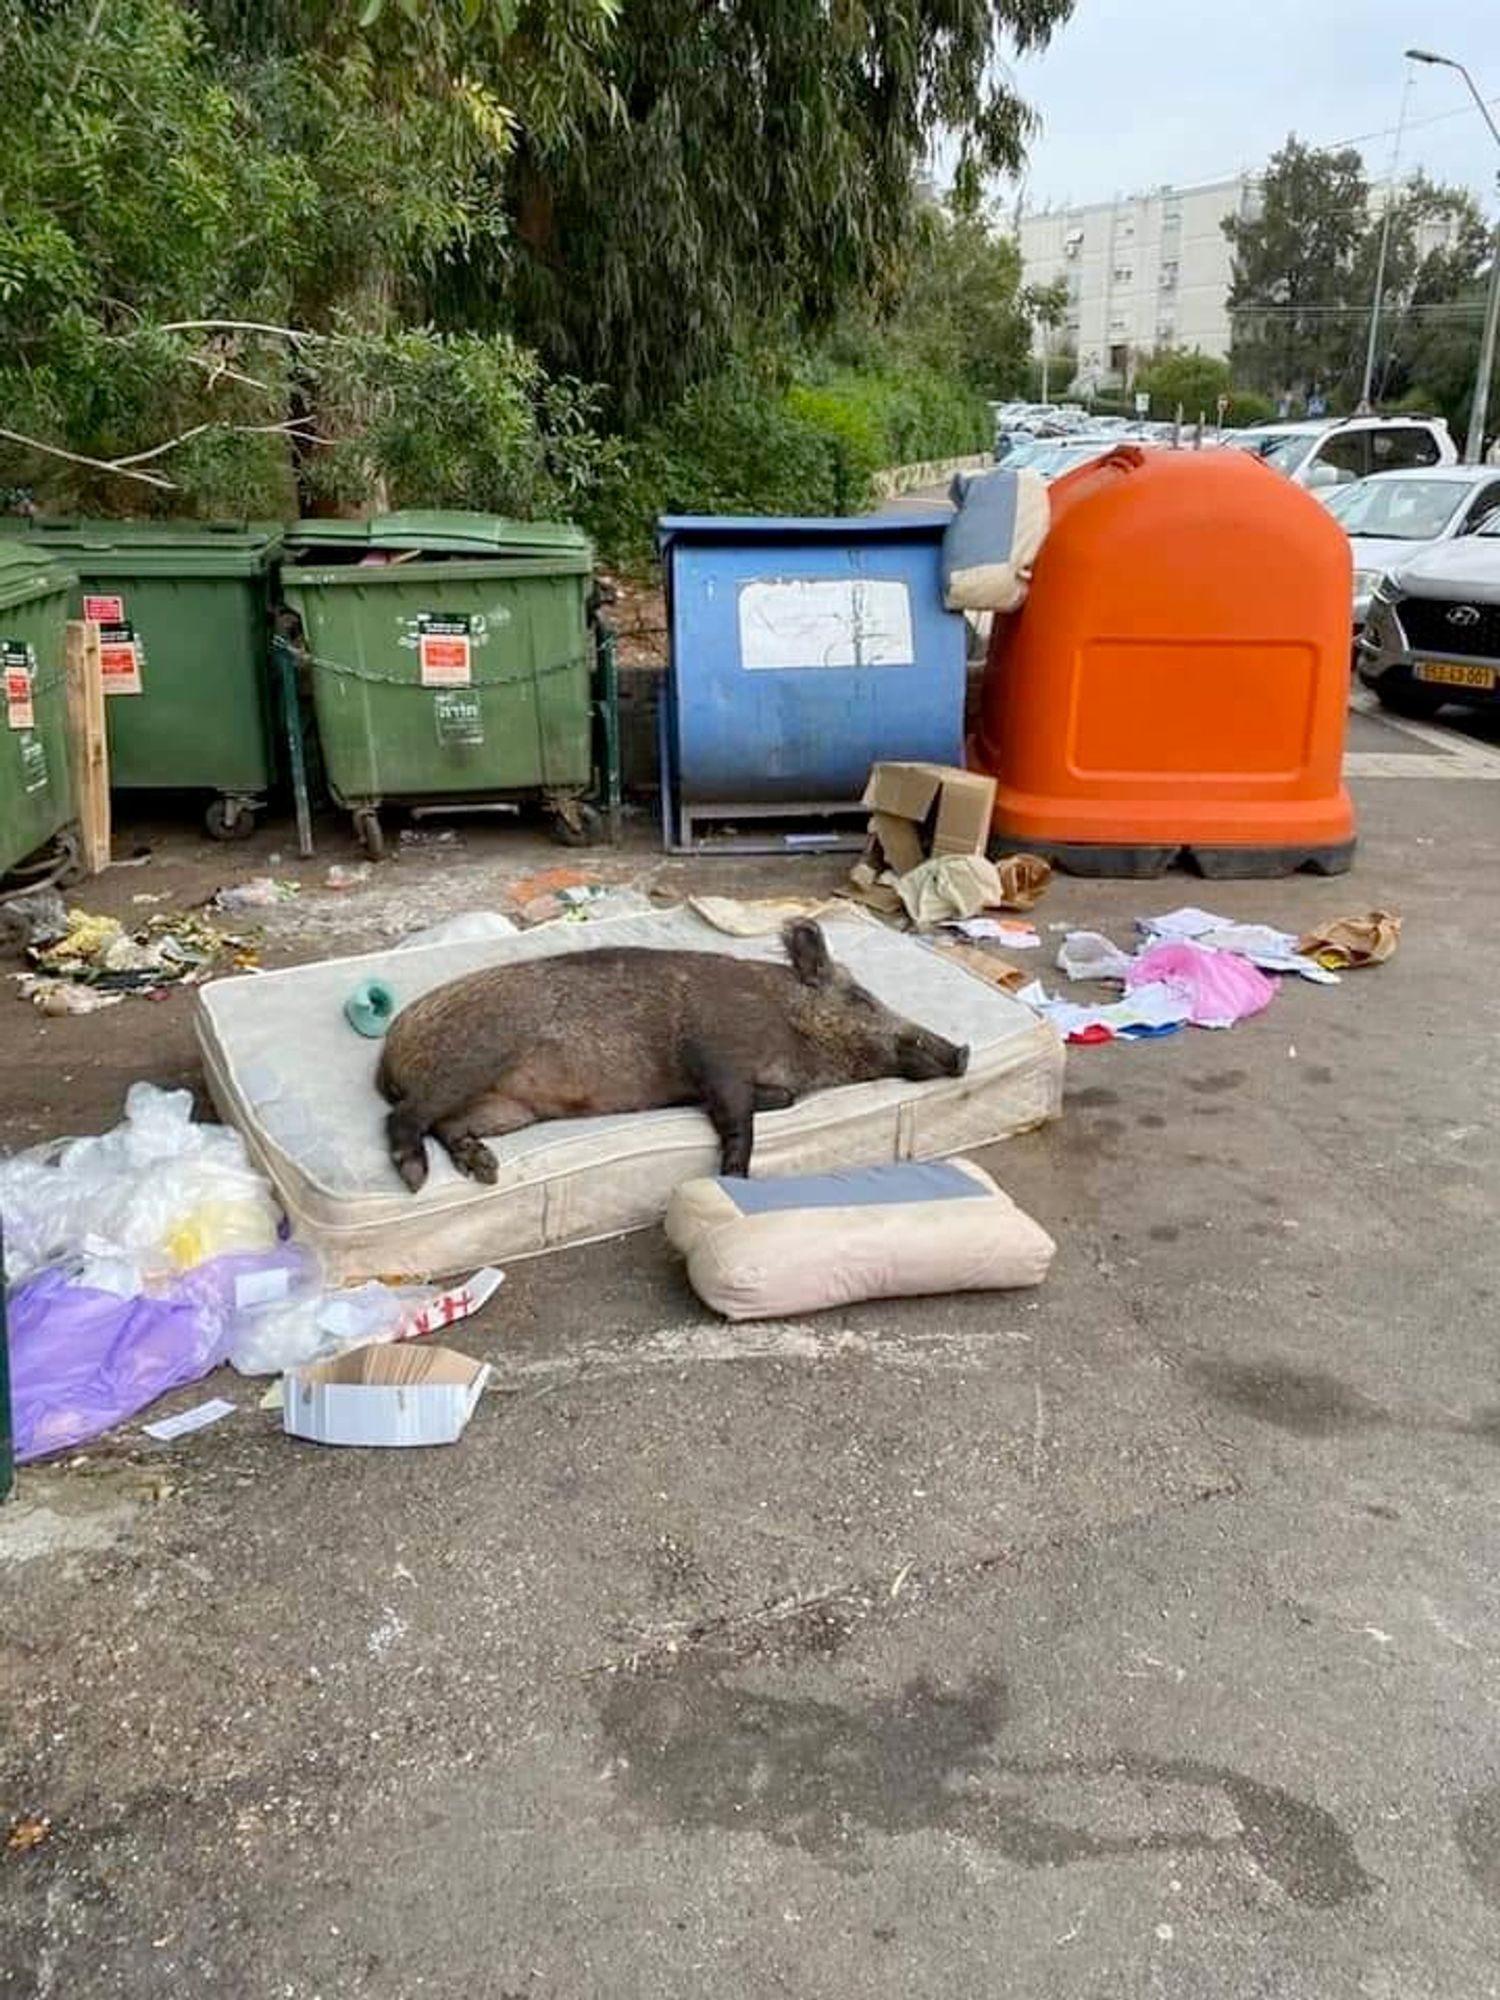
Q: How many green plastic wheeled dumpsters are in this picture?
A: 3